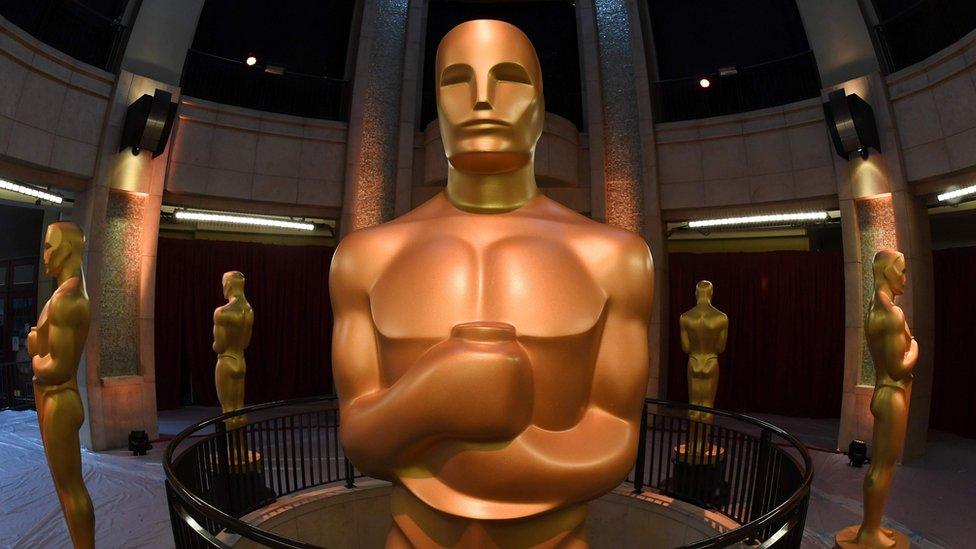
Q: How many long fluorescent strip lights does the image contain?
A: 4